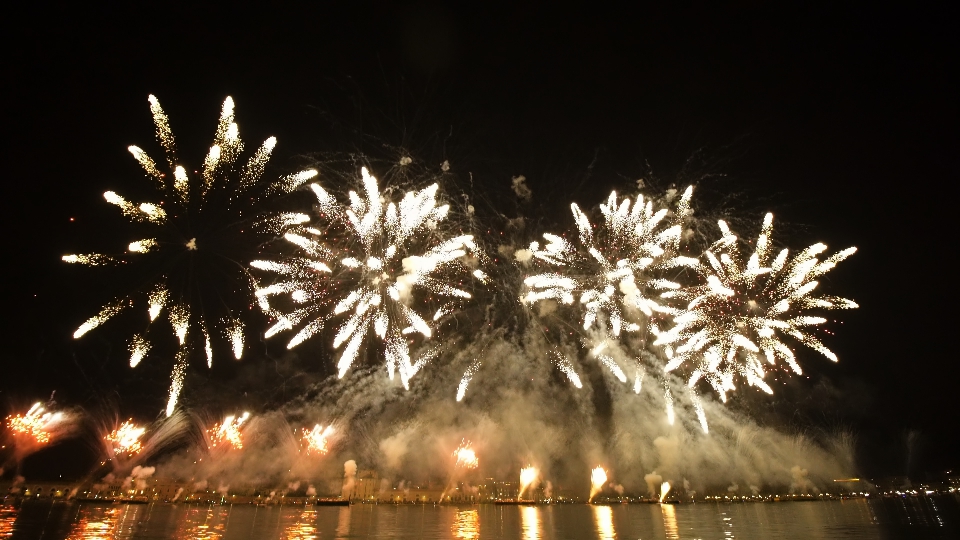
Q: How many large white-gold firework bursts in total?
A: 4